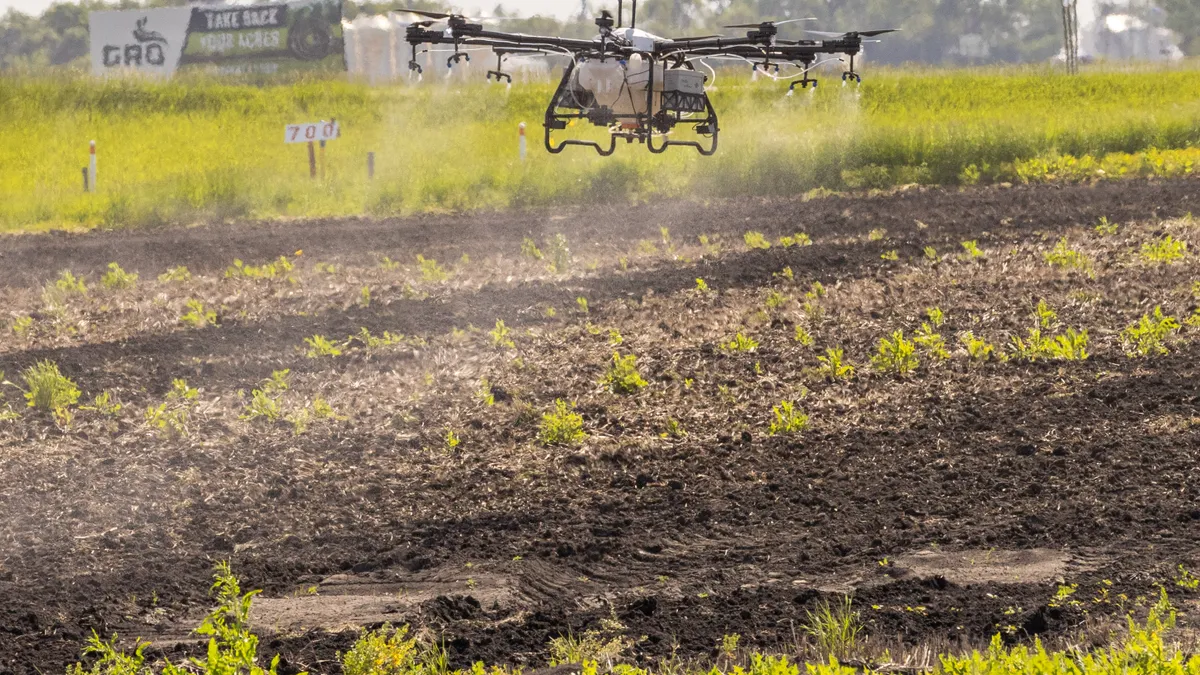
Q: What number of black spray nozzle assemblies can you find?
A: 6